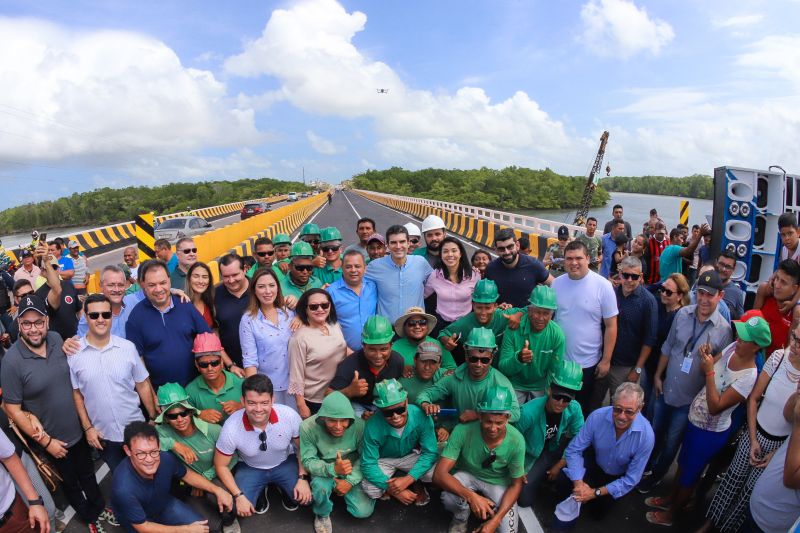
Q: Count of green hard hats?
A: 12